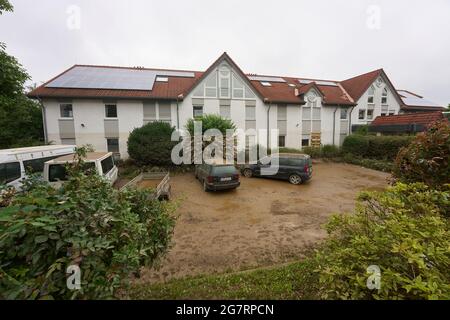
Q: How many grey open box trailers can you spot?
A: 1